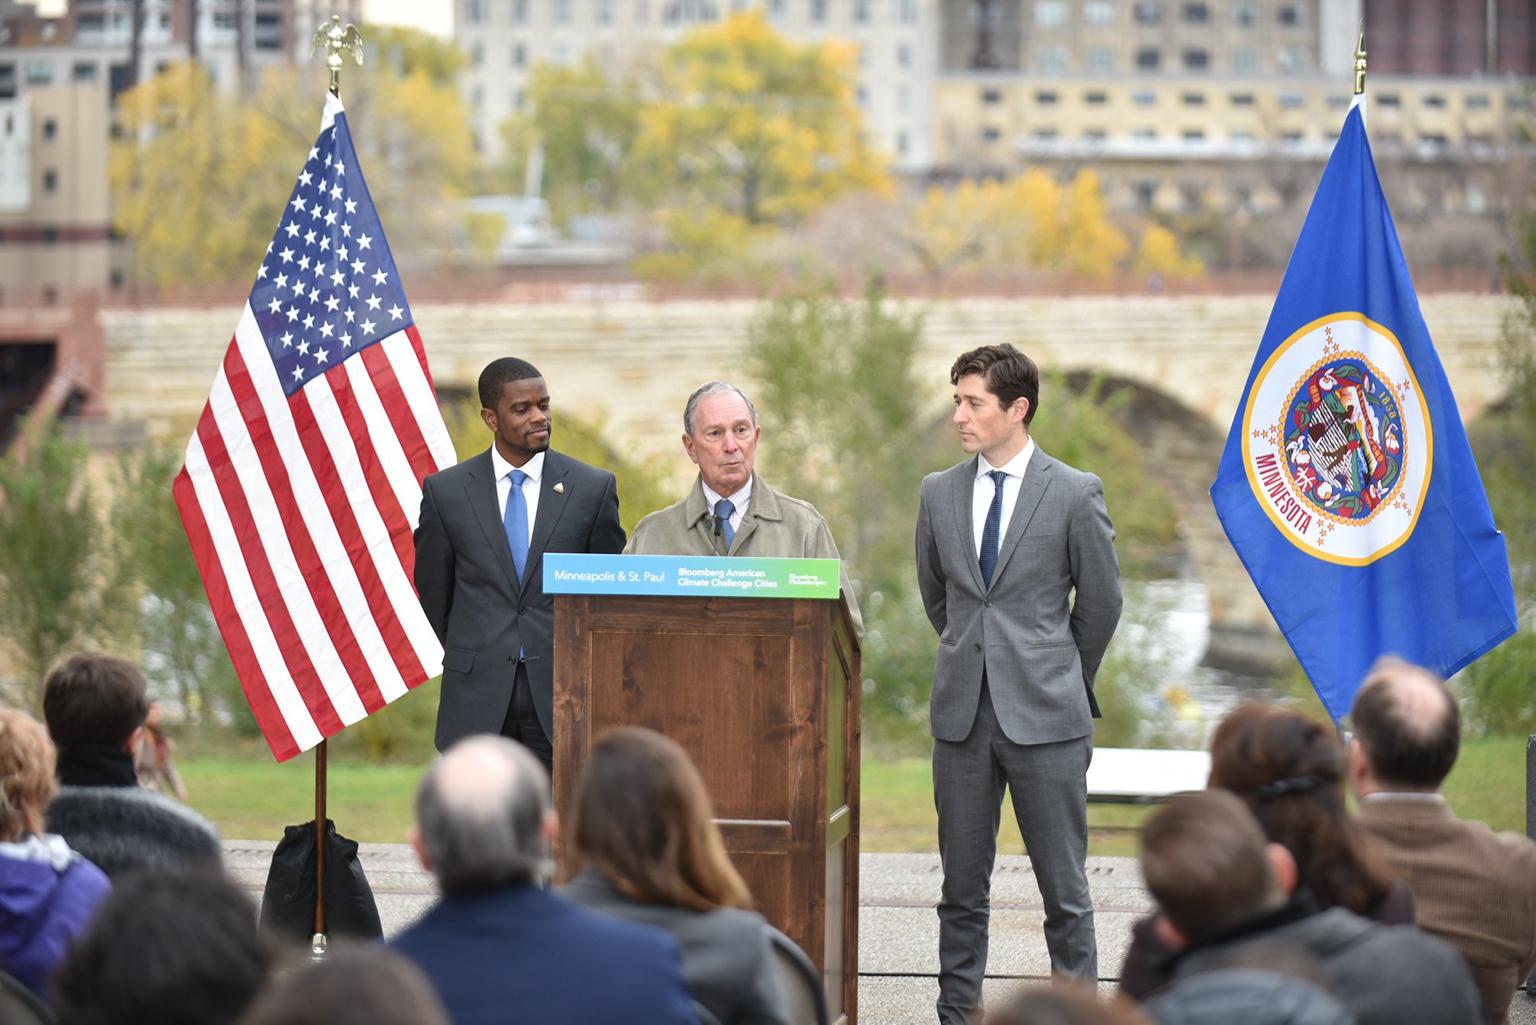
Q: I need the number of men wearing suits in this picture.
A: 2